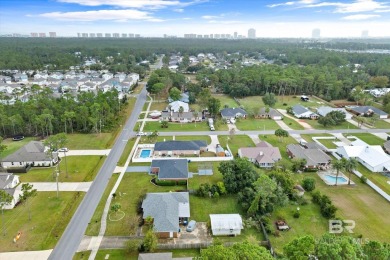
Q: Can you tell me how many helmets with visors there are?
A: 0